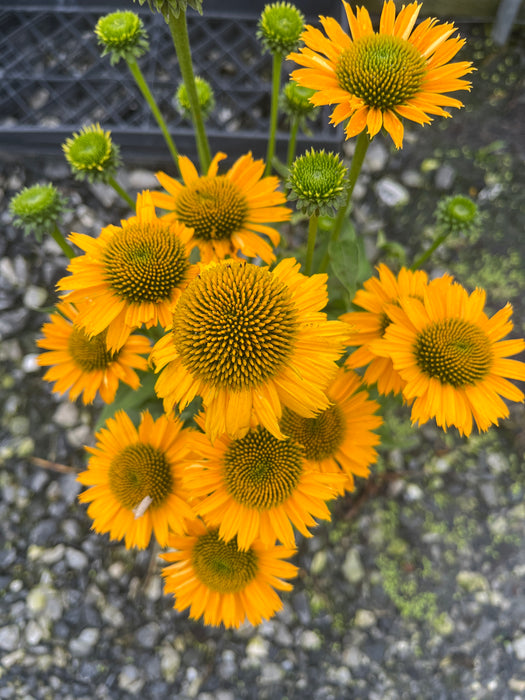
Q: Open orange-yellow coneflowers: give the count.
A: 11